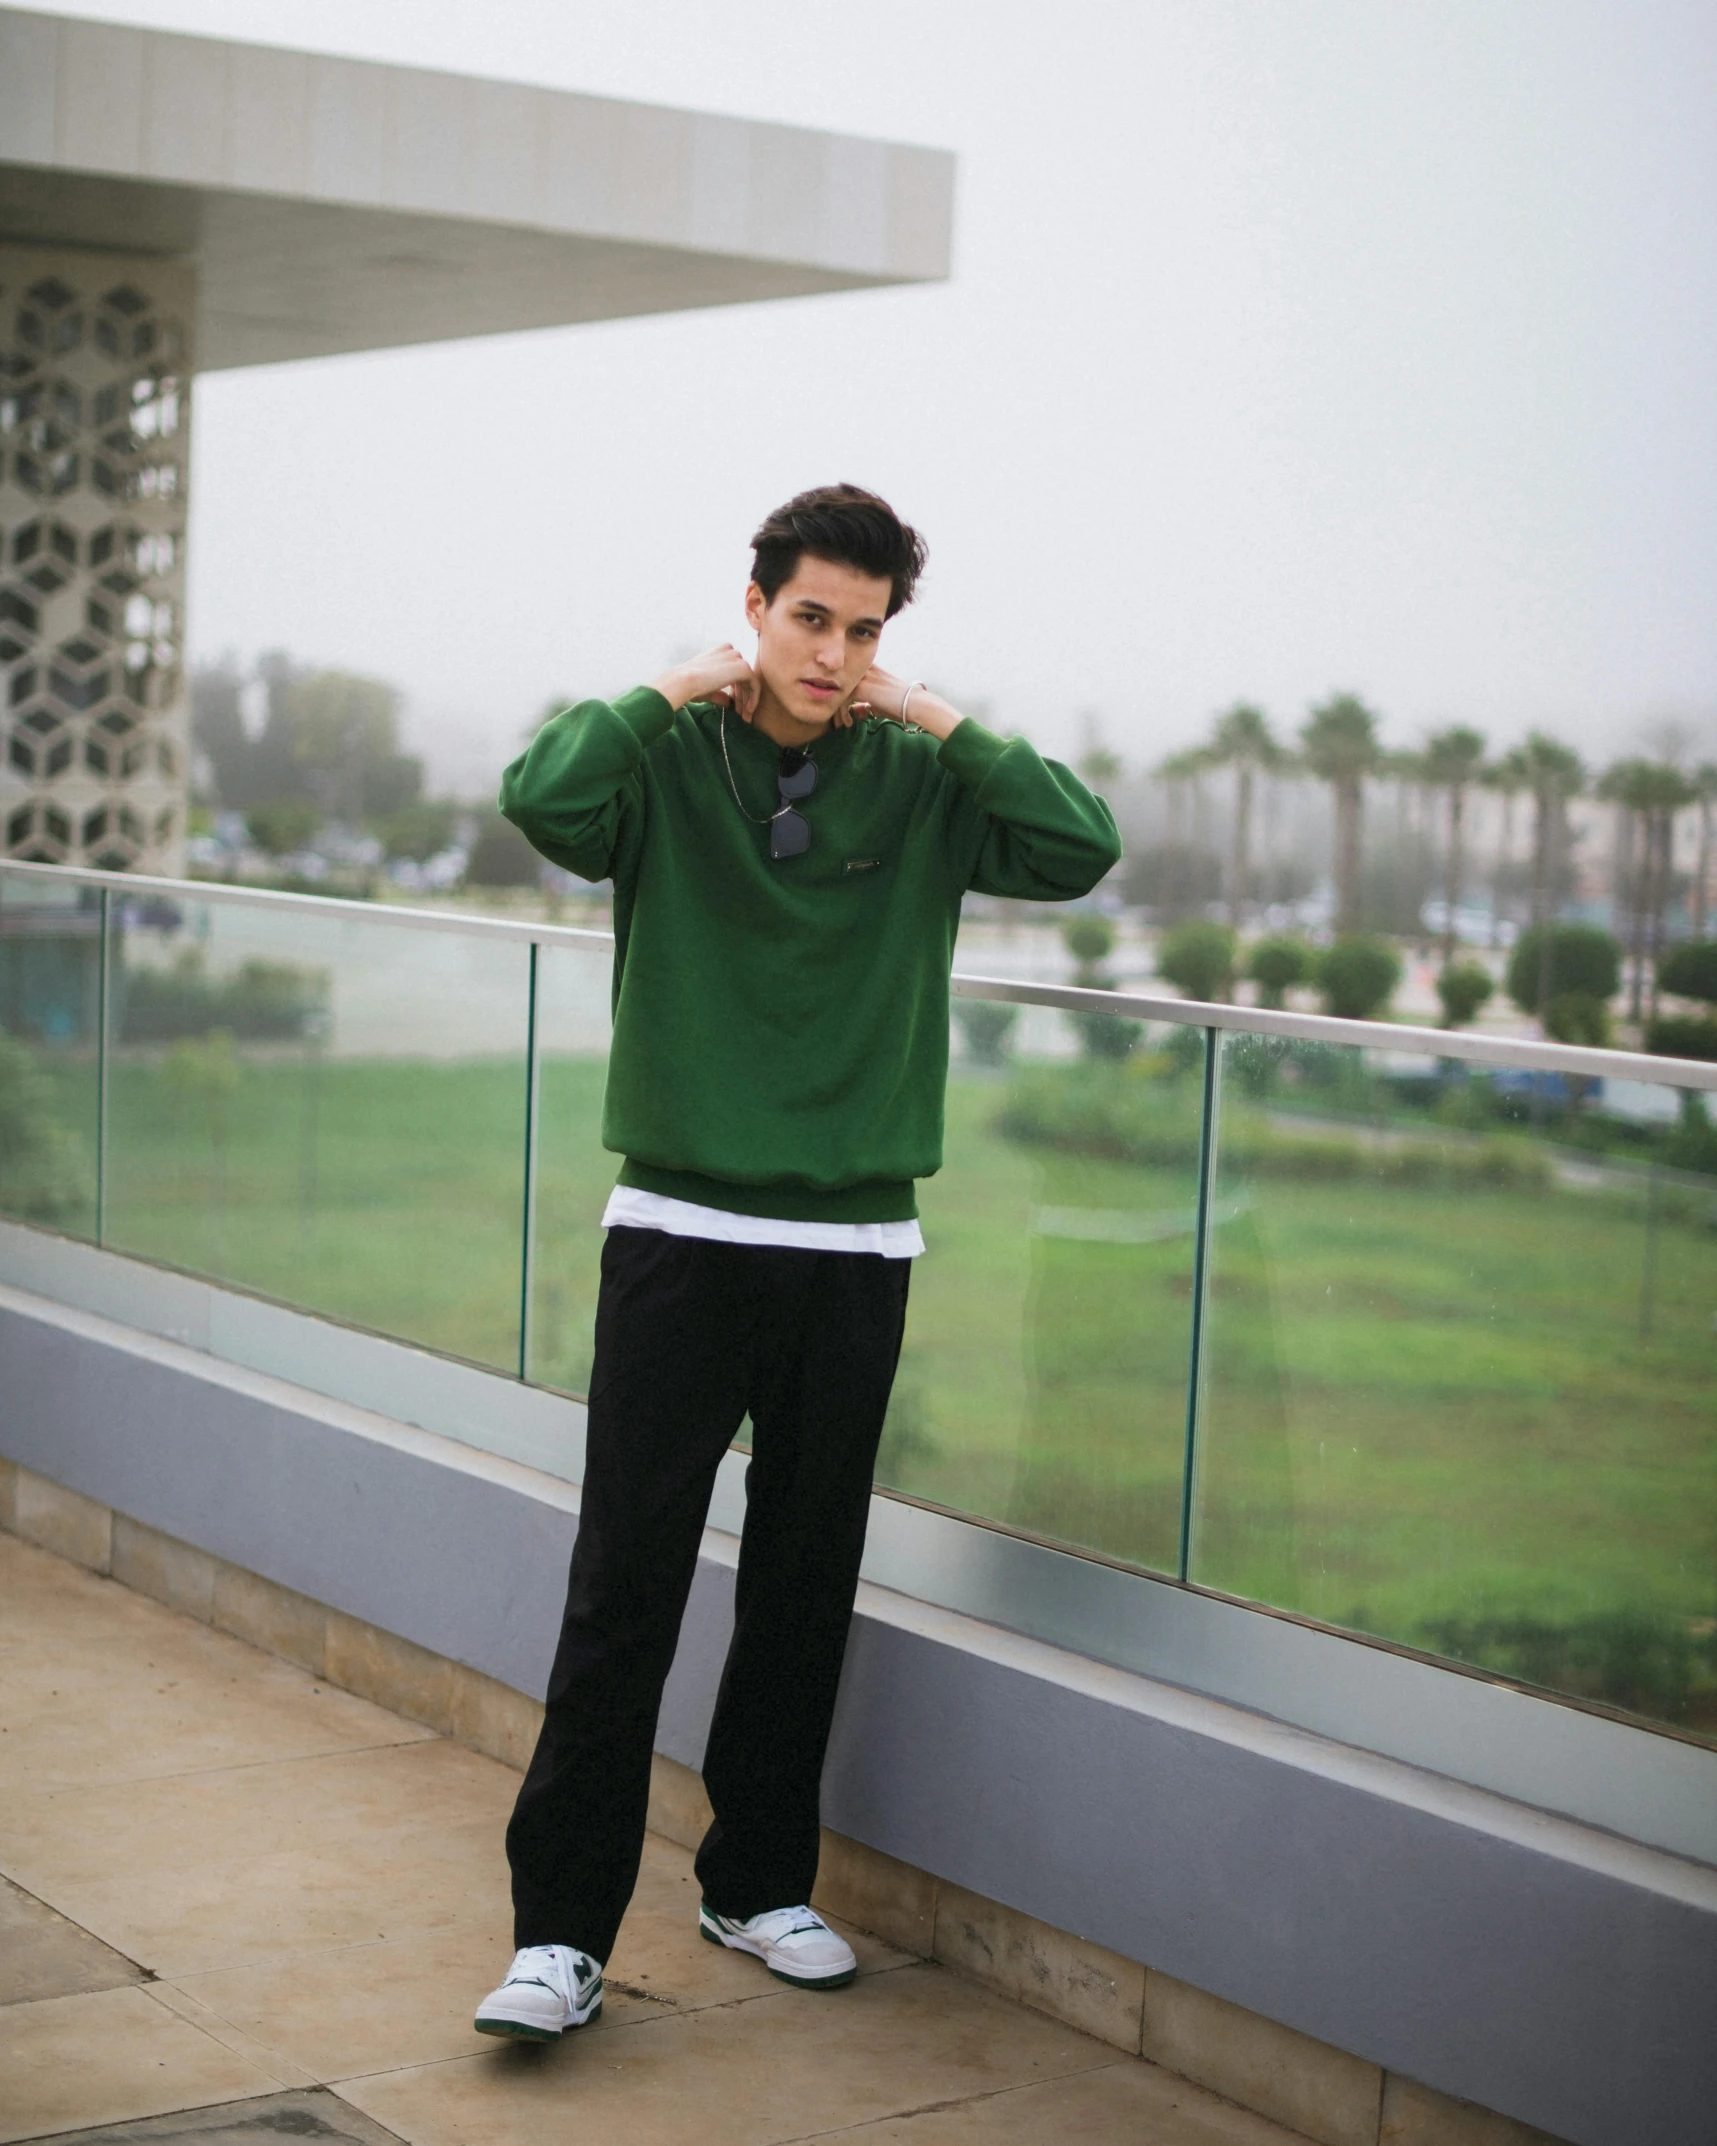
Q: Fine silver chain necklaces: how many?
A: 1